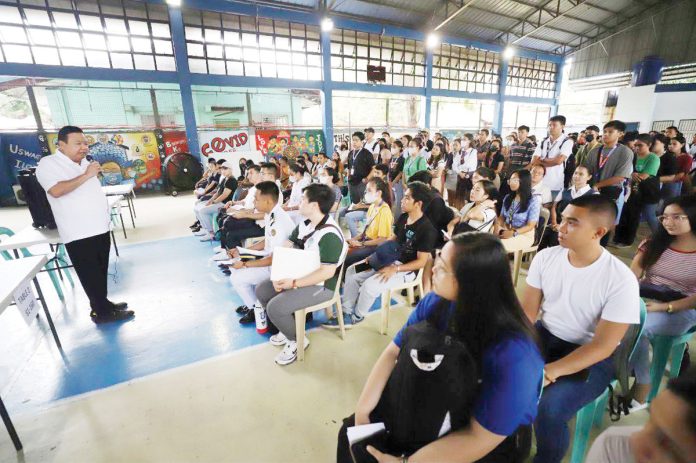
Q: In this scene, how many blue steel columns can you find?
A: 5